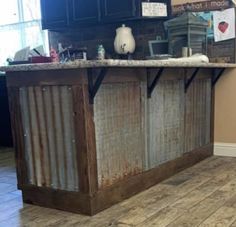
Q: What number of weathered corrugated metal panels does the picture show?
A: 4